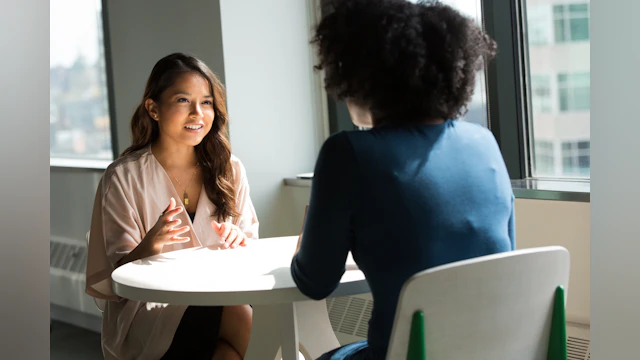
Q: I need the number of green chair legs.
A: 2